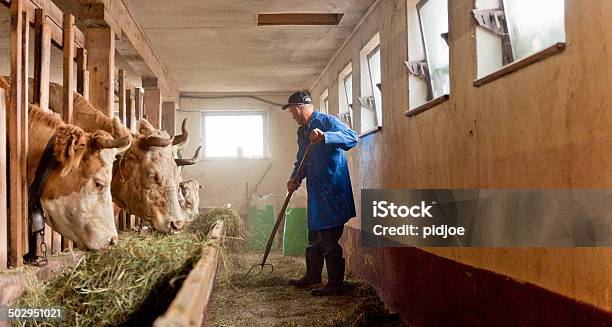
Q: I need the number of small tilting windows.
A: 5